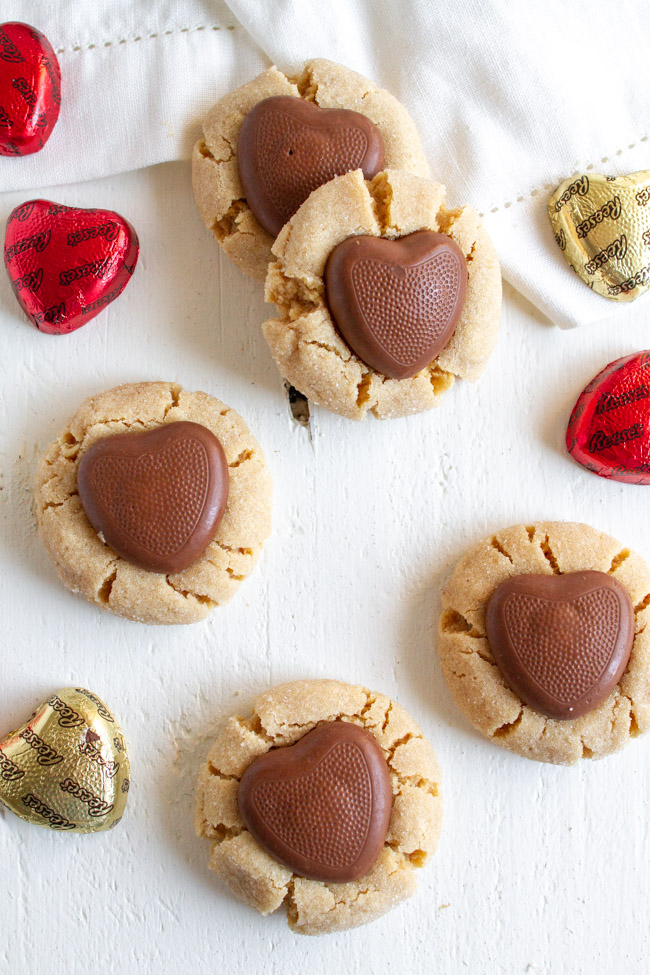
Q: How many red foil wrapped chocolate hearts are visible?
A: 3